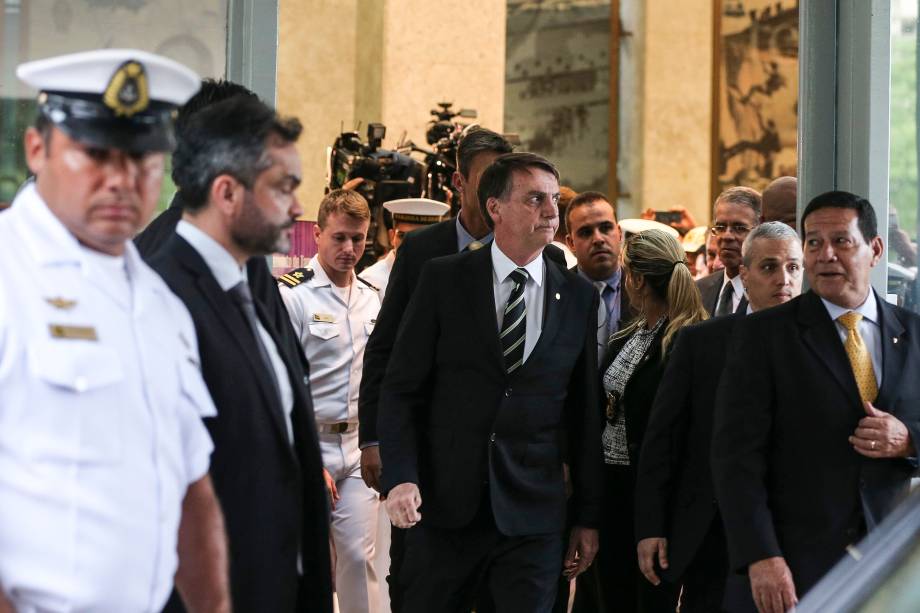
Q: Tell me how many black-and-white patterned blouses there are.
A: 1